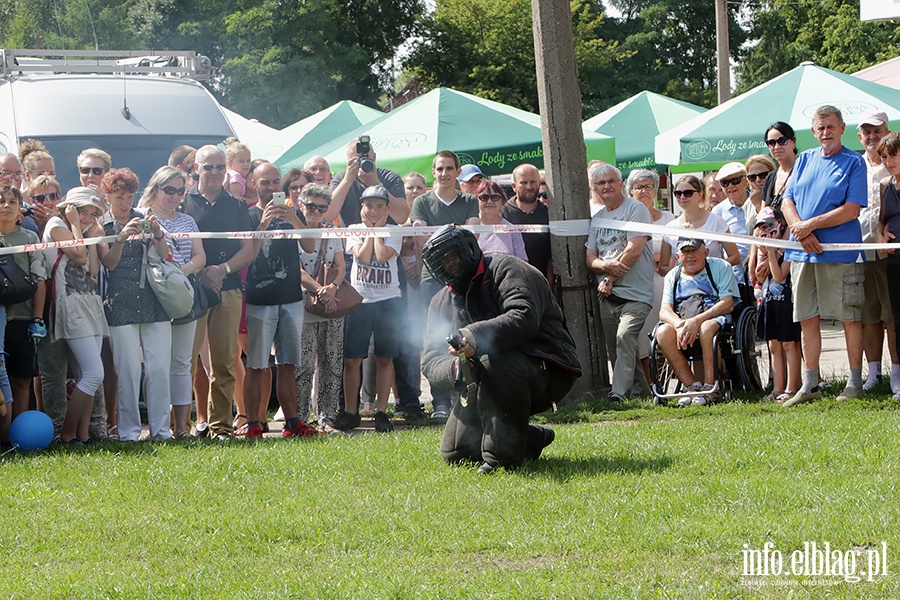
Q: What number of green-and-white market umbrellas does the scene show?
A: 4